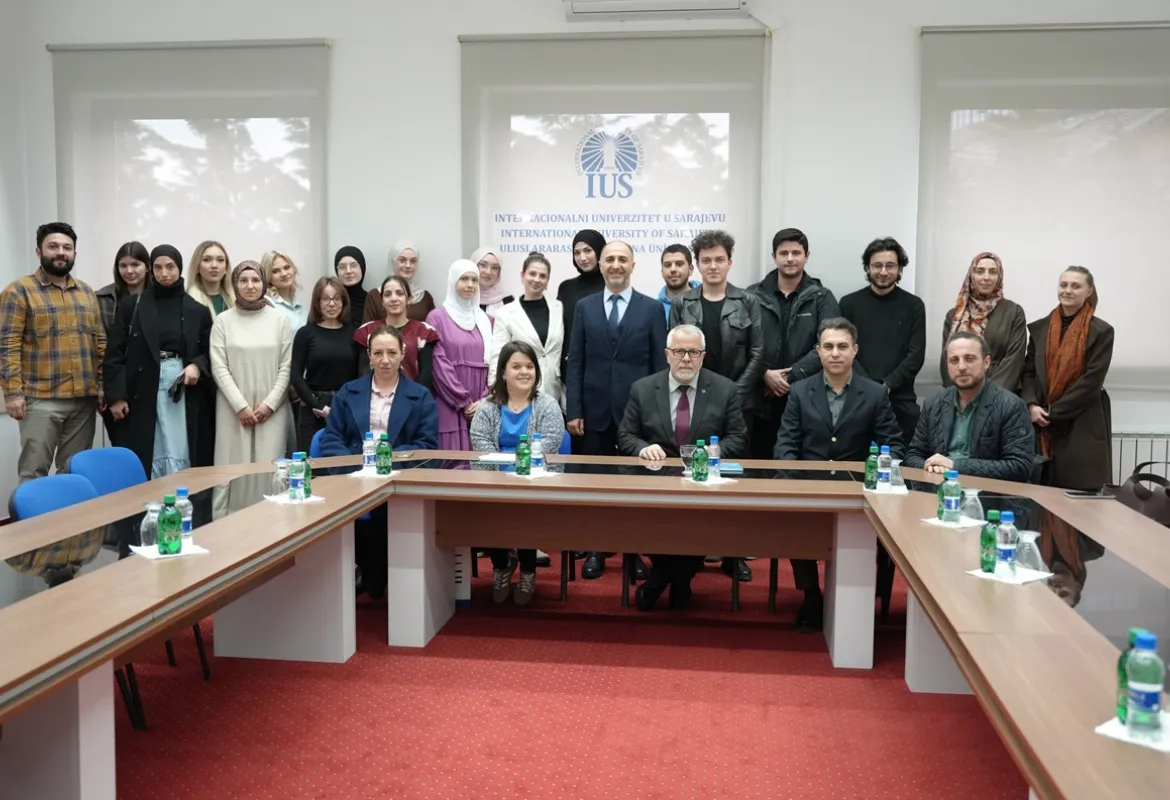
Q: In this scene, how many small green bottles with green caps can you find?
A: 9